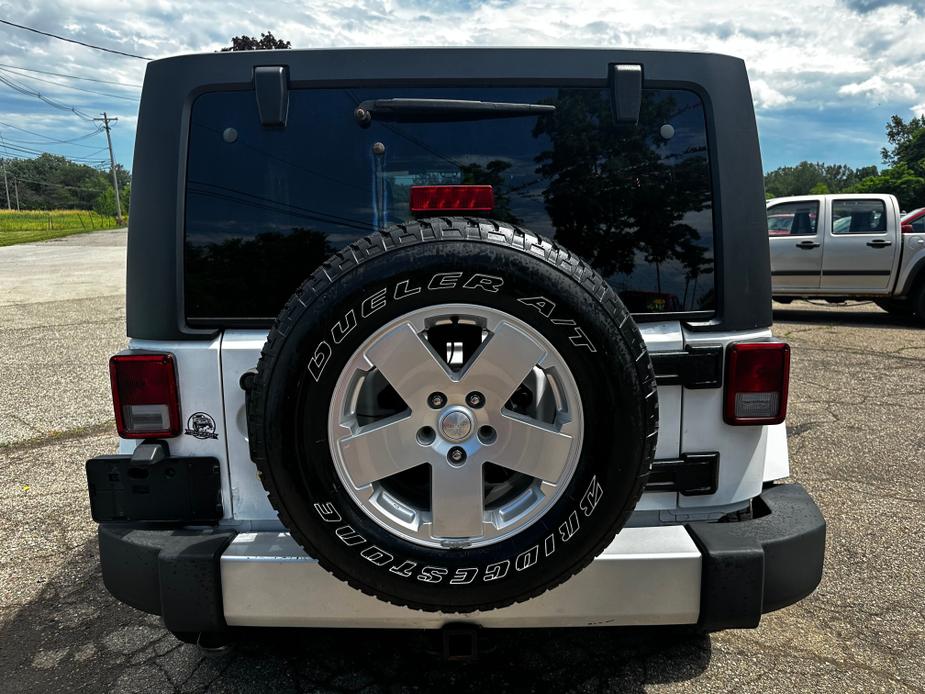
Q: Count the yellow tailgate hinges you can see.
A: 0